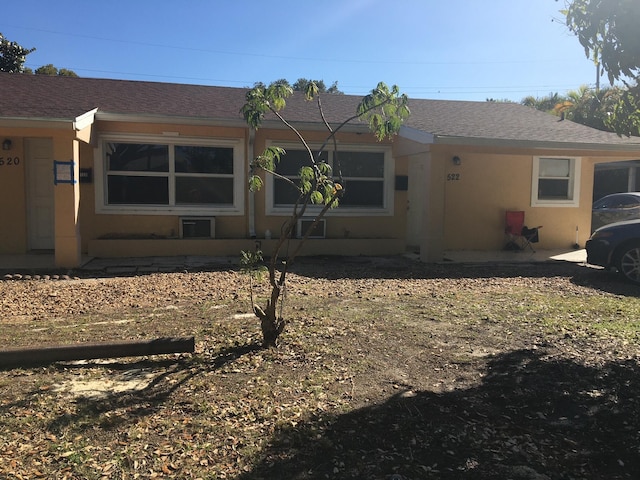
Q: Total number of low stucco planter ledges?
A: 1